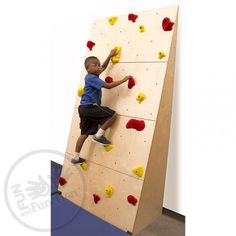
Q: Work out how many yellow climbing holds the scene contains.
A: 10